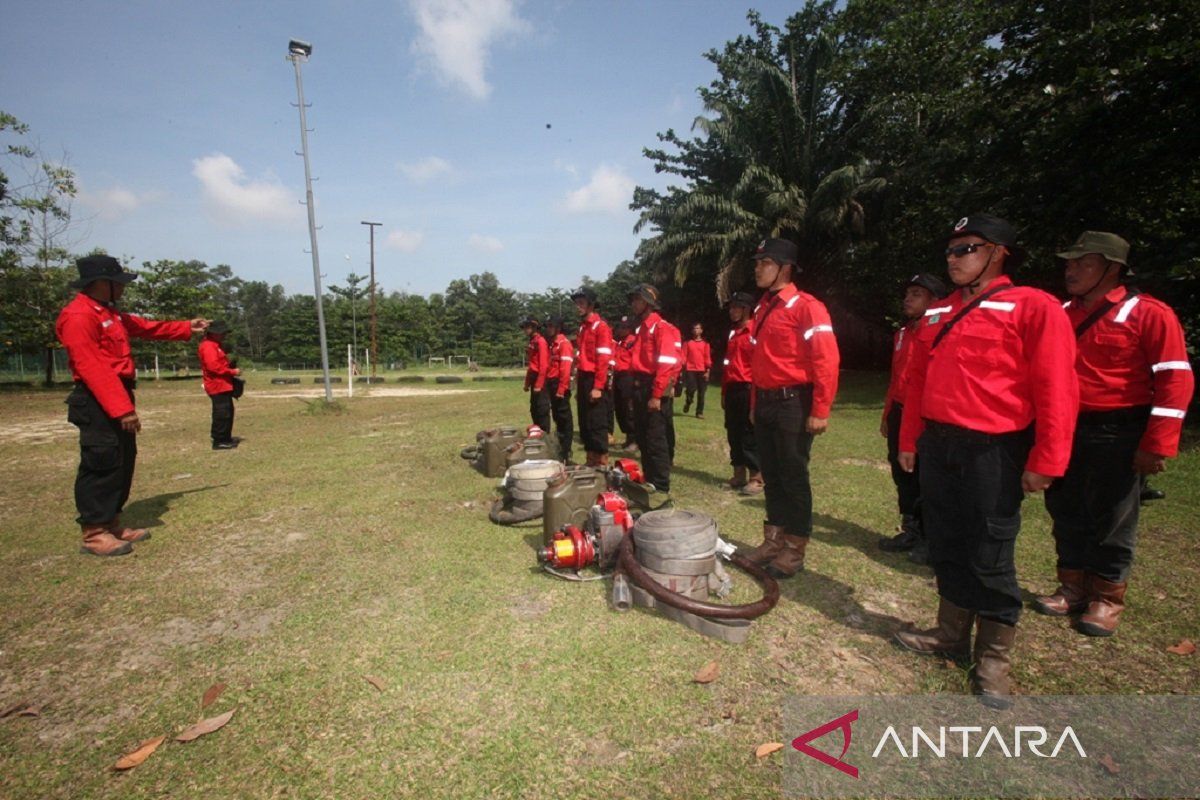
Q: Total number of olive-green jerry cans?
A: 3